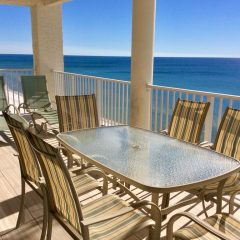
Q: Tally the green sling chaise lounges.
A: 2